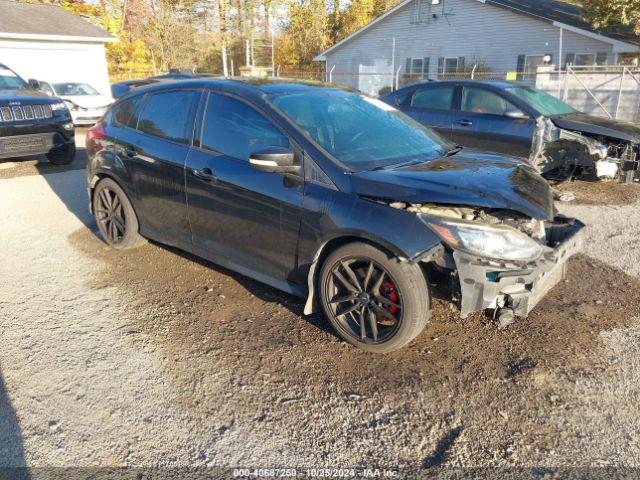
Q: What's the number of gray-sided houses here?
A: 1